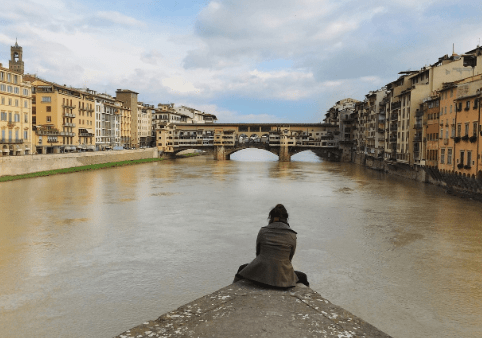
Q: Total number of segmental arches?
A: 3